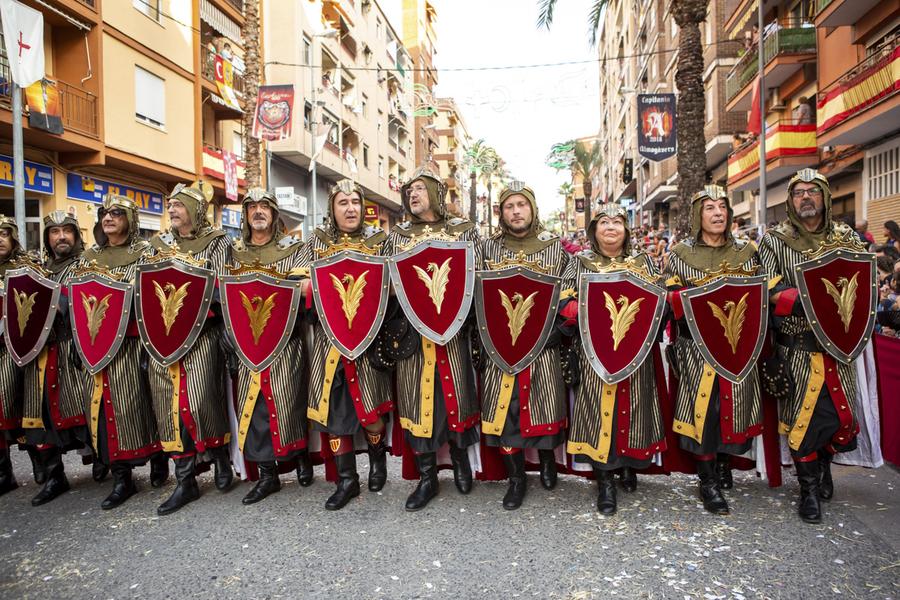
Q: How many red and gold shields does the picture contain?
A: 10